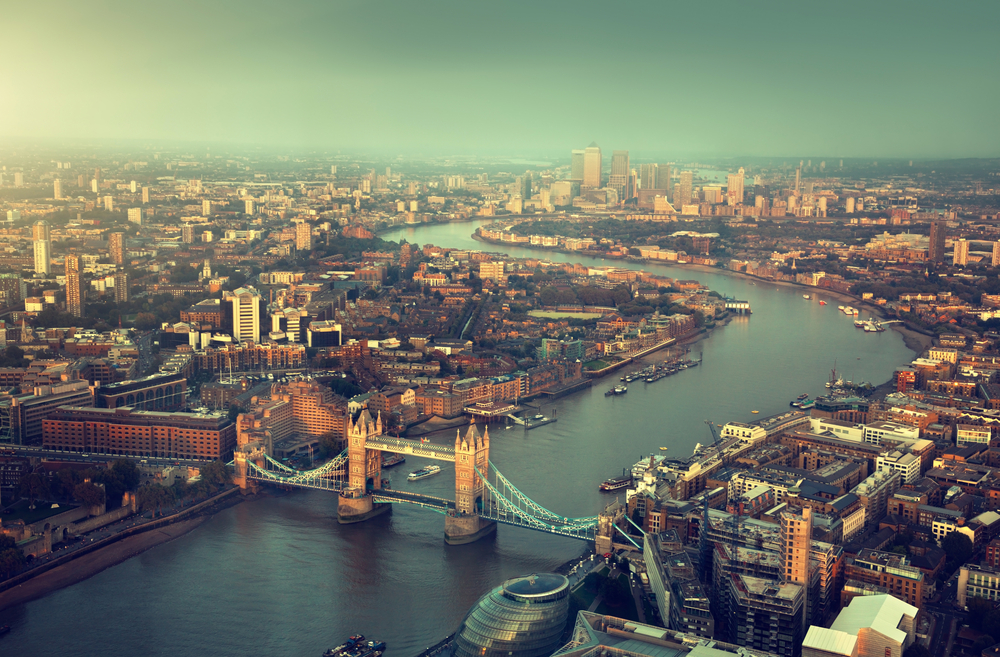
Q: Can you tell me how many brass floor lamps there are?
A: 0